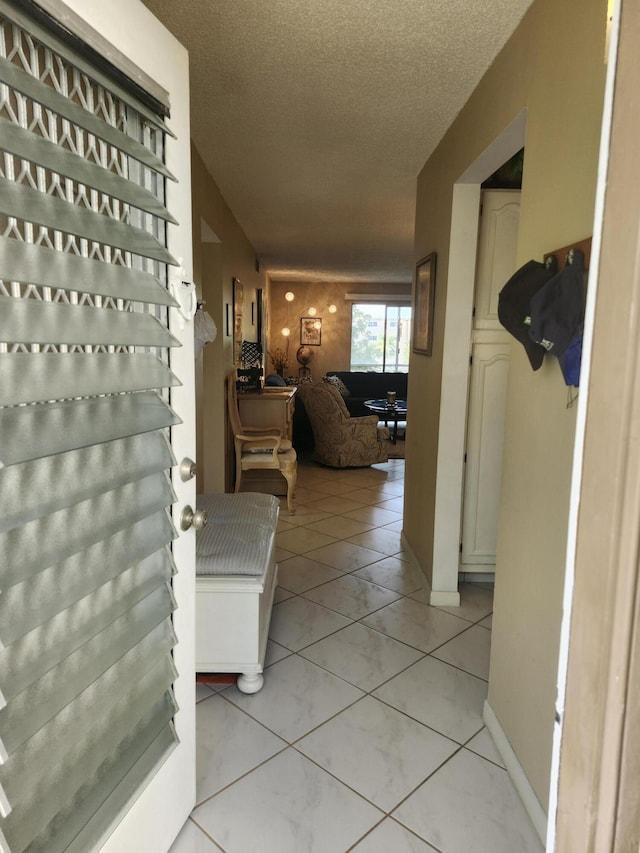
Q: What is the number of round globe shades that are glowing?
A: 5